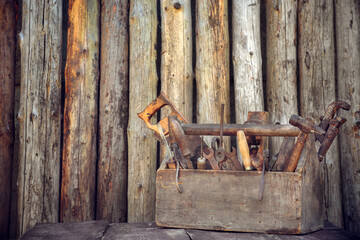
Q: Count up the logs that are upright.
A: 11